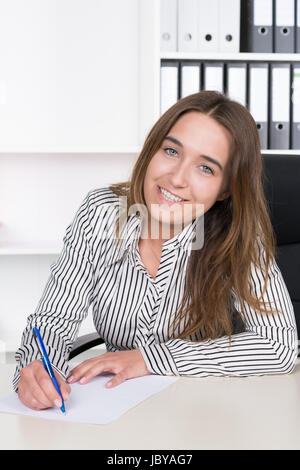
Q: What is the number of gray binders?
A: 10